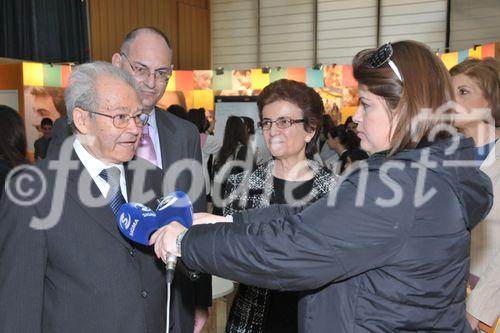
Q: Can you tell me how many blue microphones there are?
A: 2